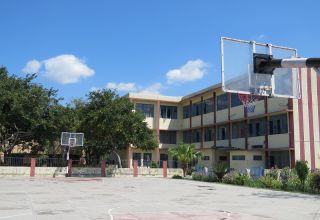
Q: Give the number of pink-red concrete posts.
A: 5